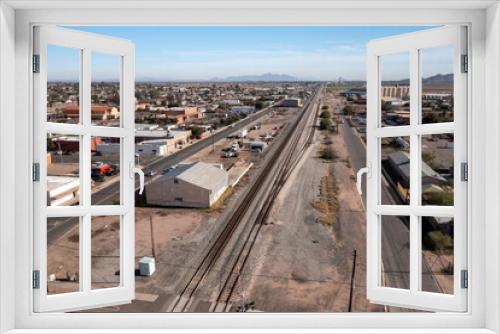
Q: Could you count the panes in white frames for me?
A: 12